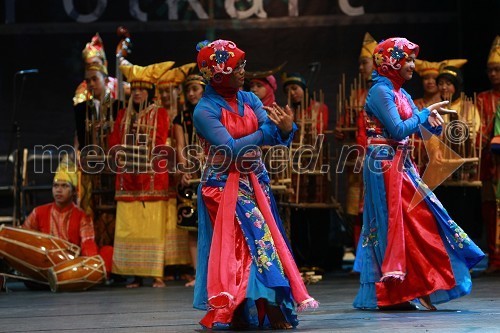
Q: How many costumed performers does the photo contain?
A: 14